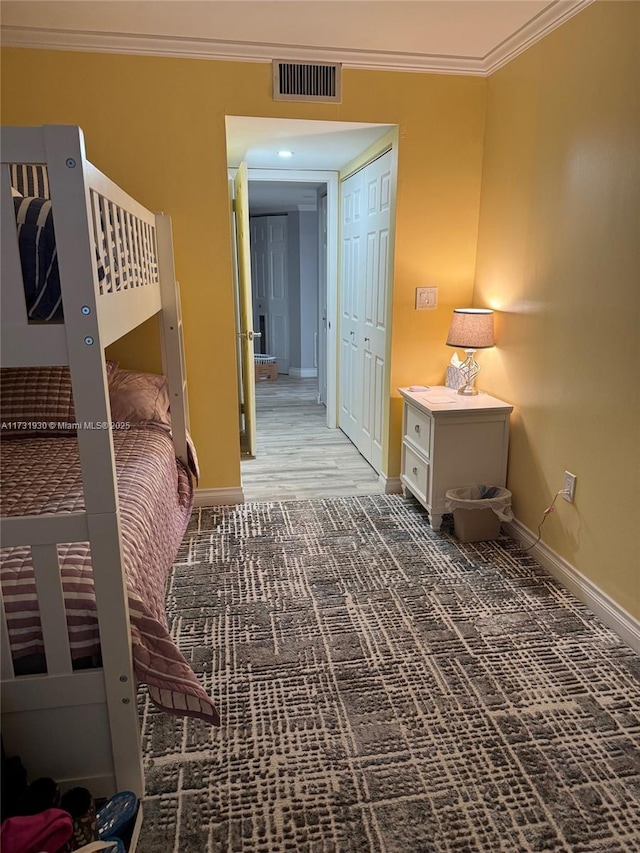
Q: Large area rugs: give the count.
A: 1